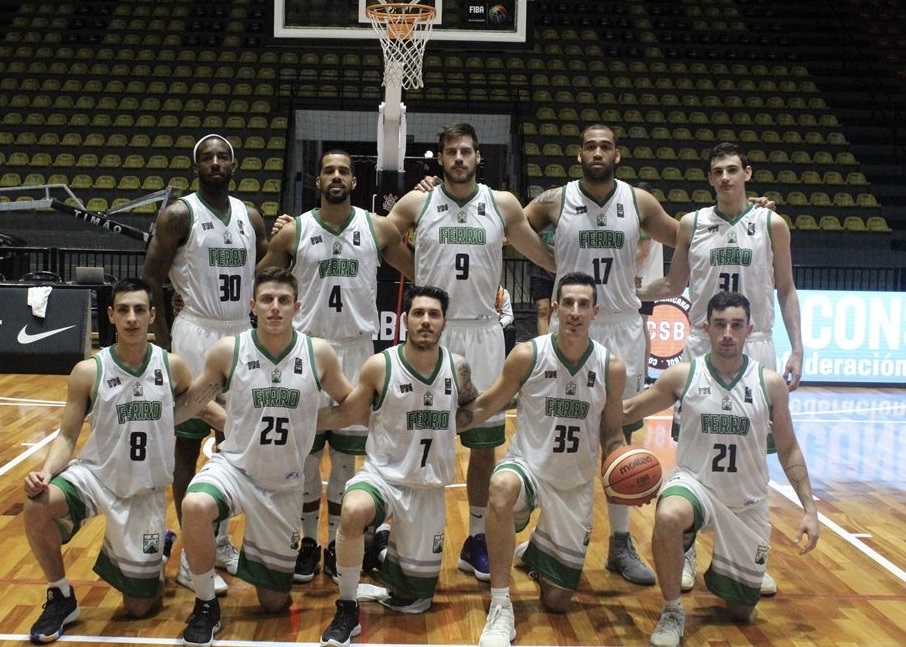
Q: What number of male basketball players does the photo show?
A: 10